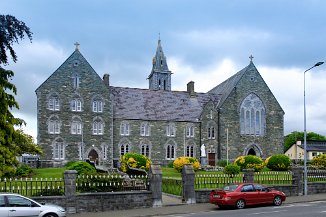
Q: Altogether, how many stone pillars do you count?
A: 5